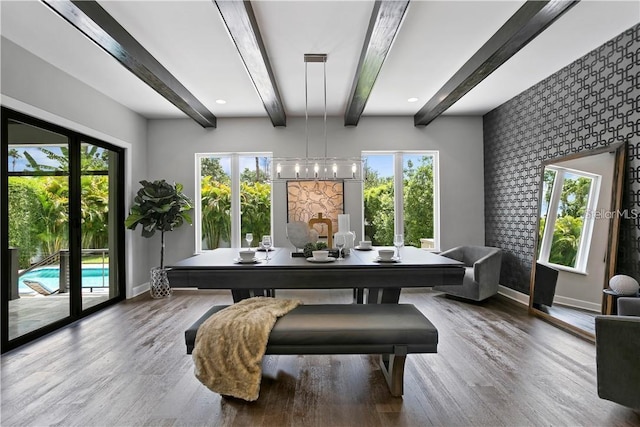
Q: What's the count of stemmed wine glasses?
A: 4